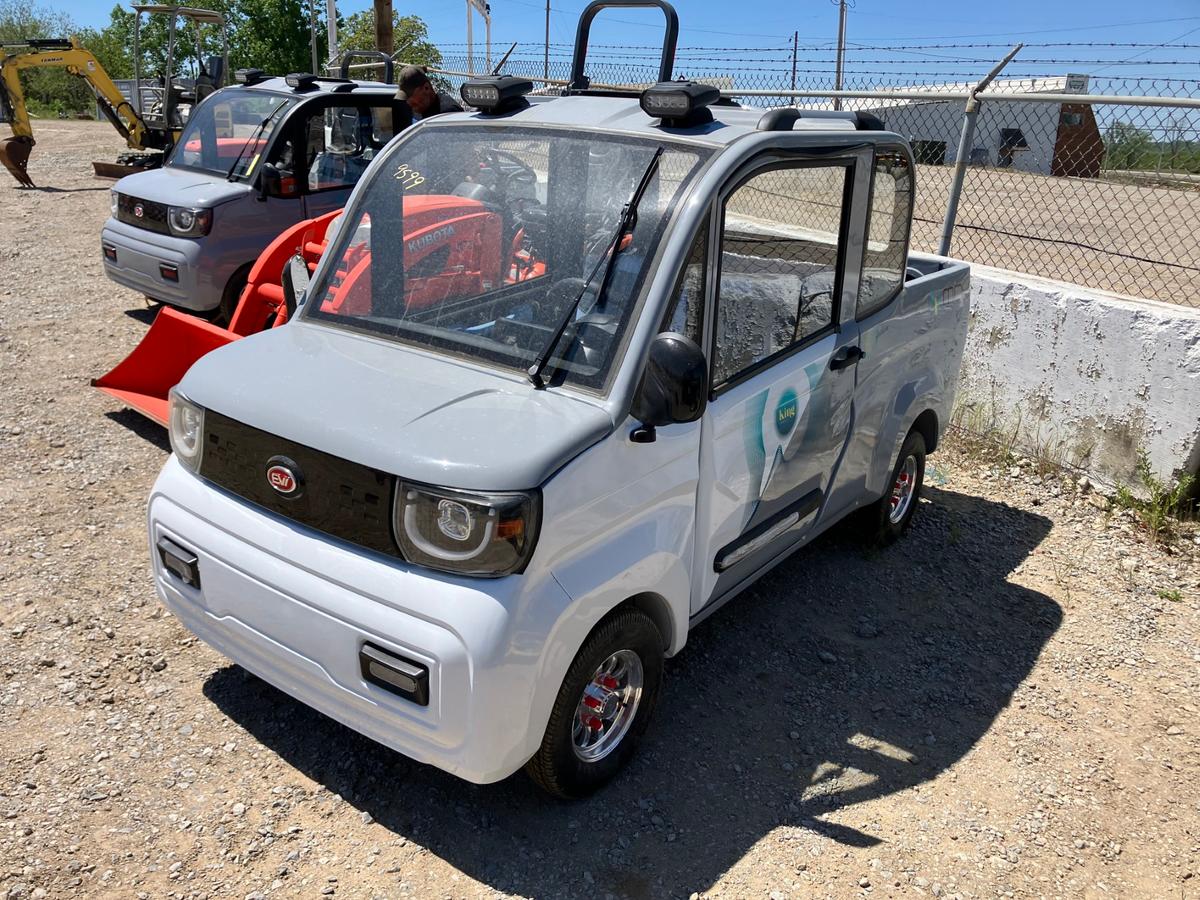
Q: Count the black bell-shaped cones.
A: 0